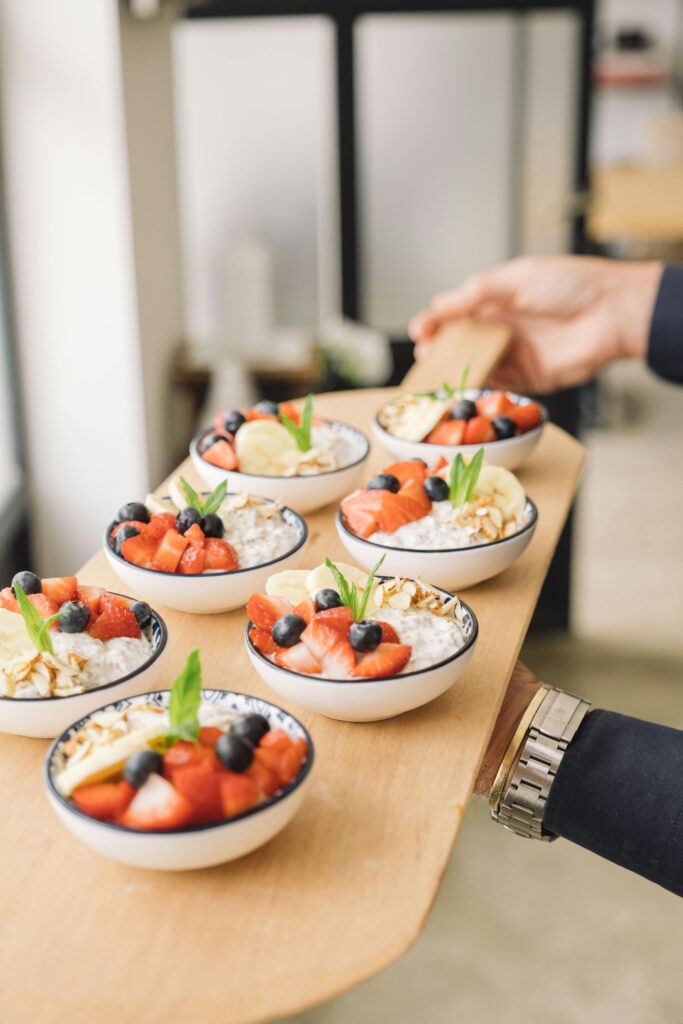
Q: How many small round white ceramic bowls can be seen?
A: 7